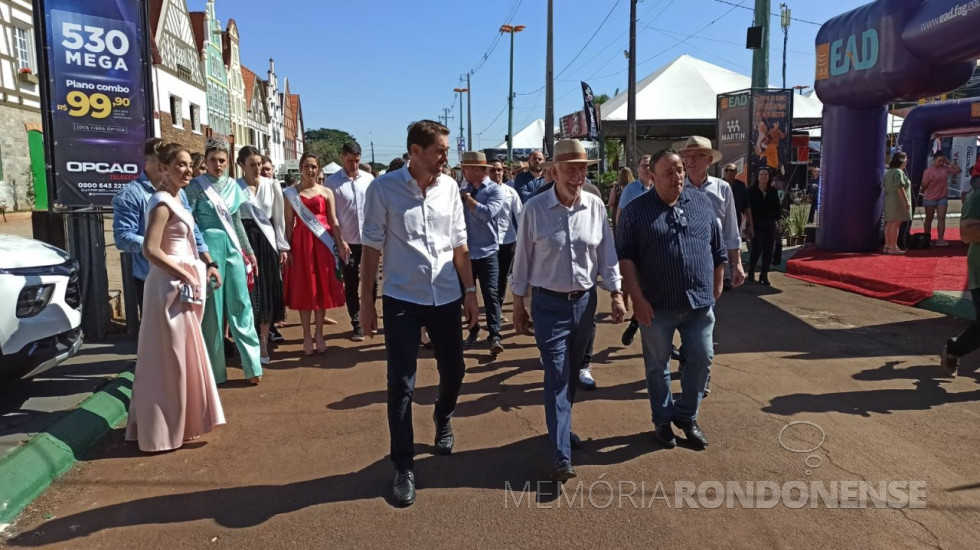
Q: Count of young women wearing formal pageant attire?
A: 4